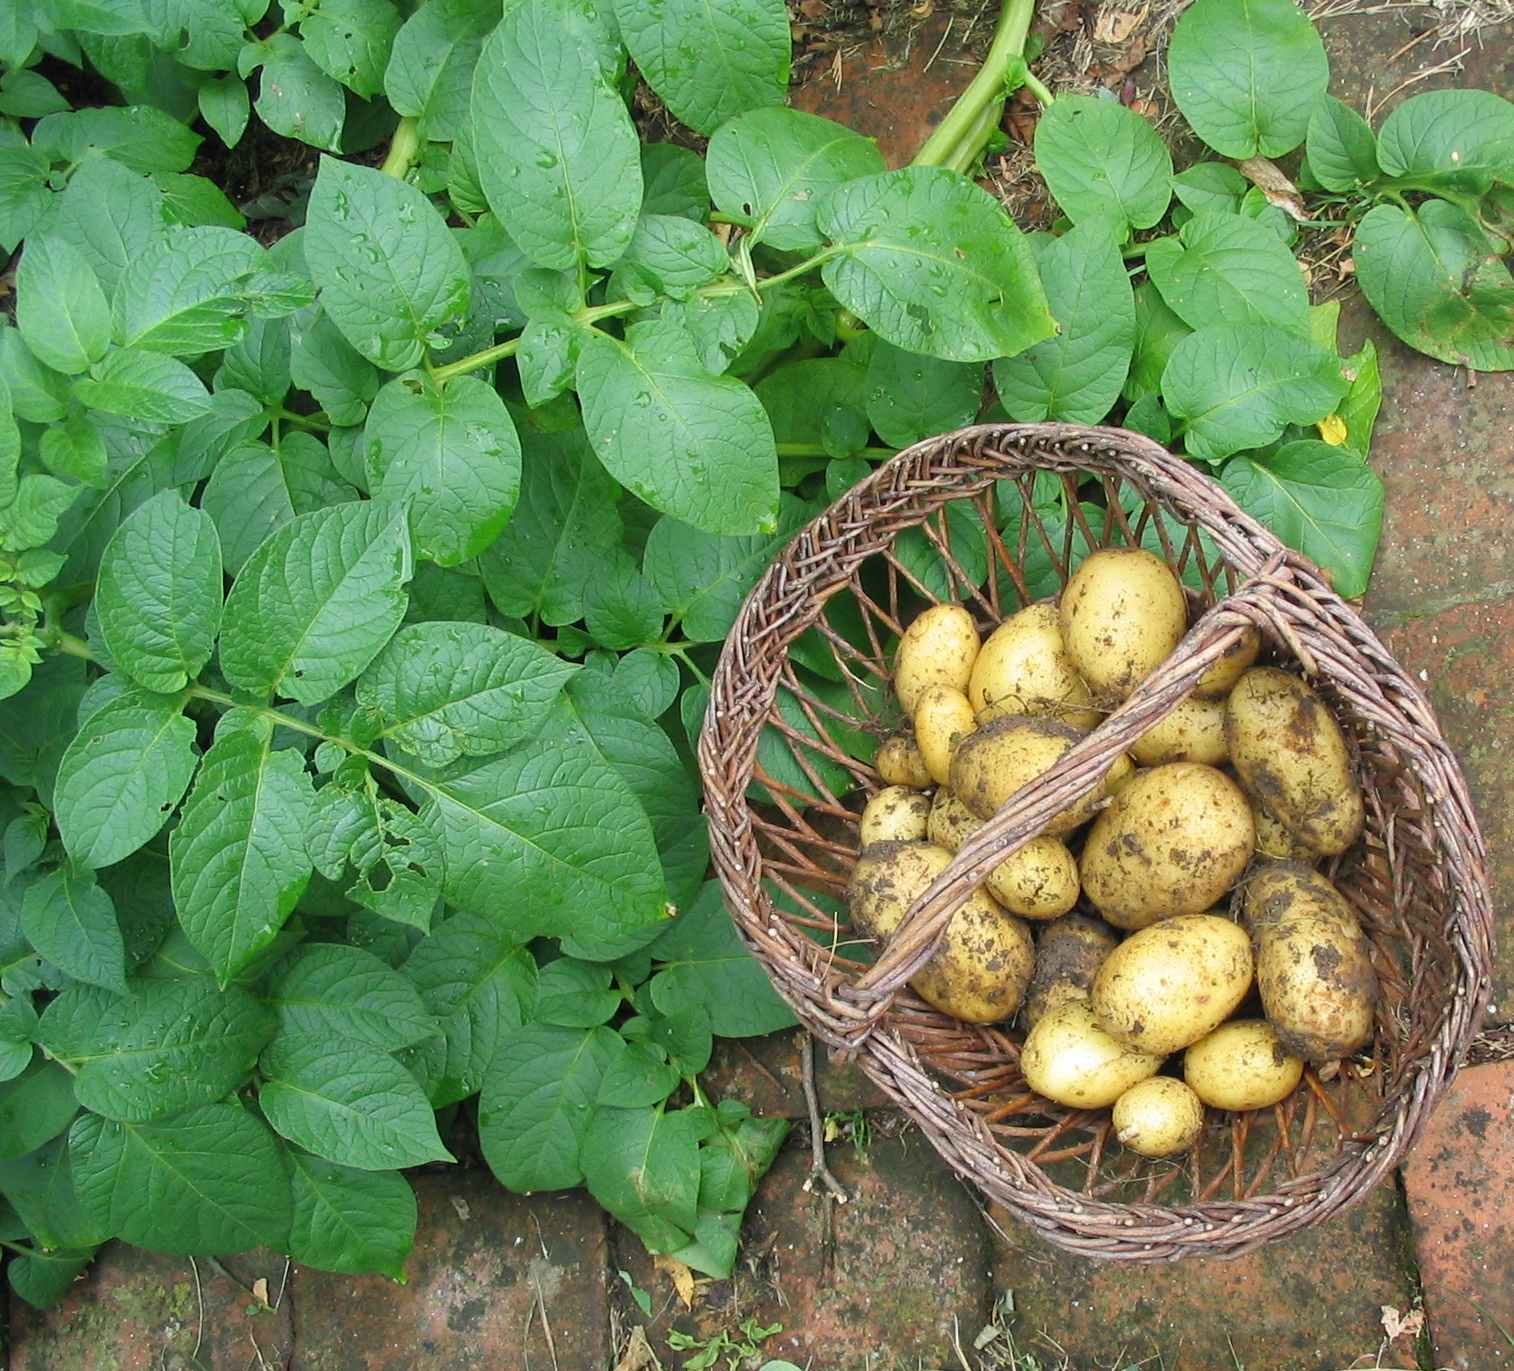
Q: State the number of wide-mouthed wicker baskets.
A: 1